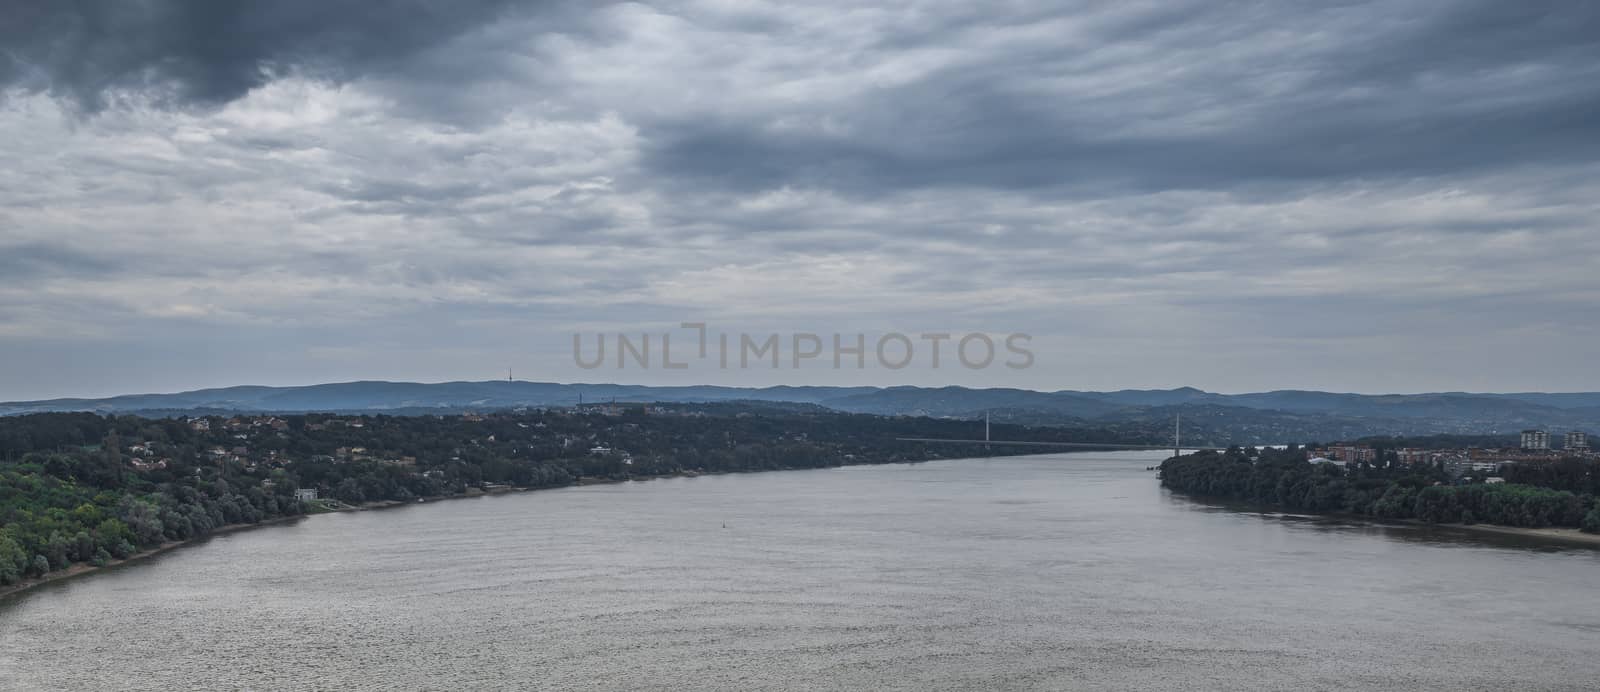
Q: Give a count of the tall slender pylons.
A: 2